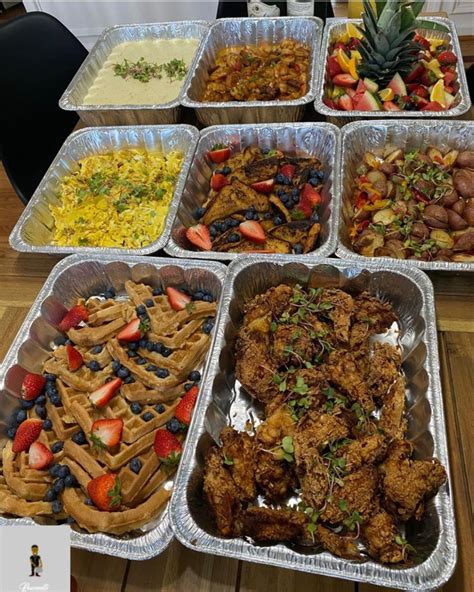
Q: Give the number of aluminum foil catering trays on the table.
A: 8